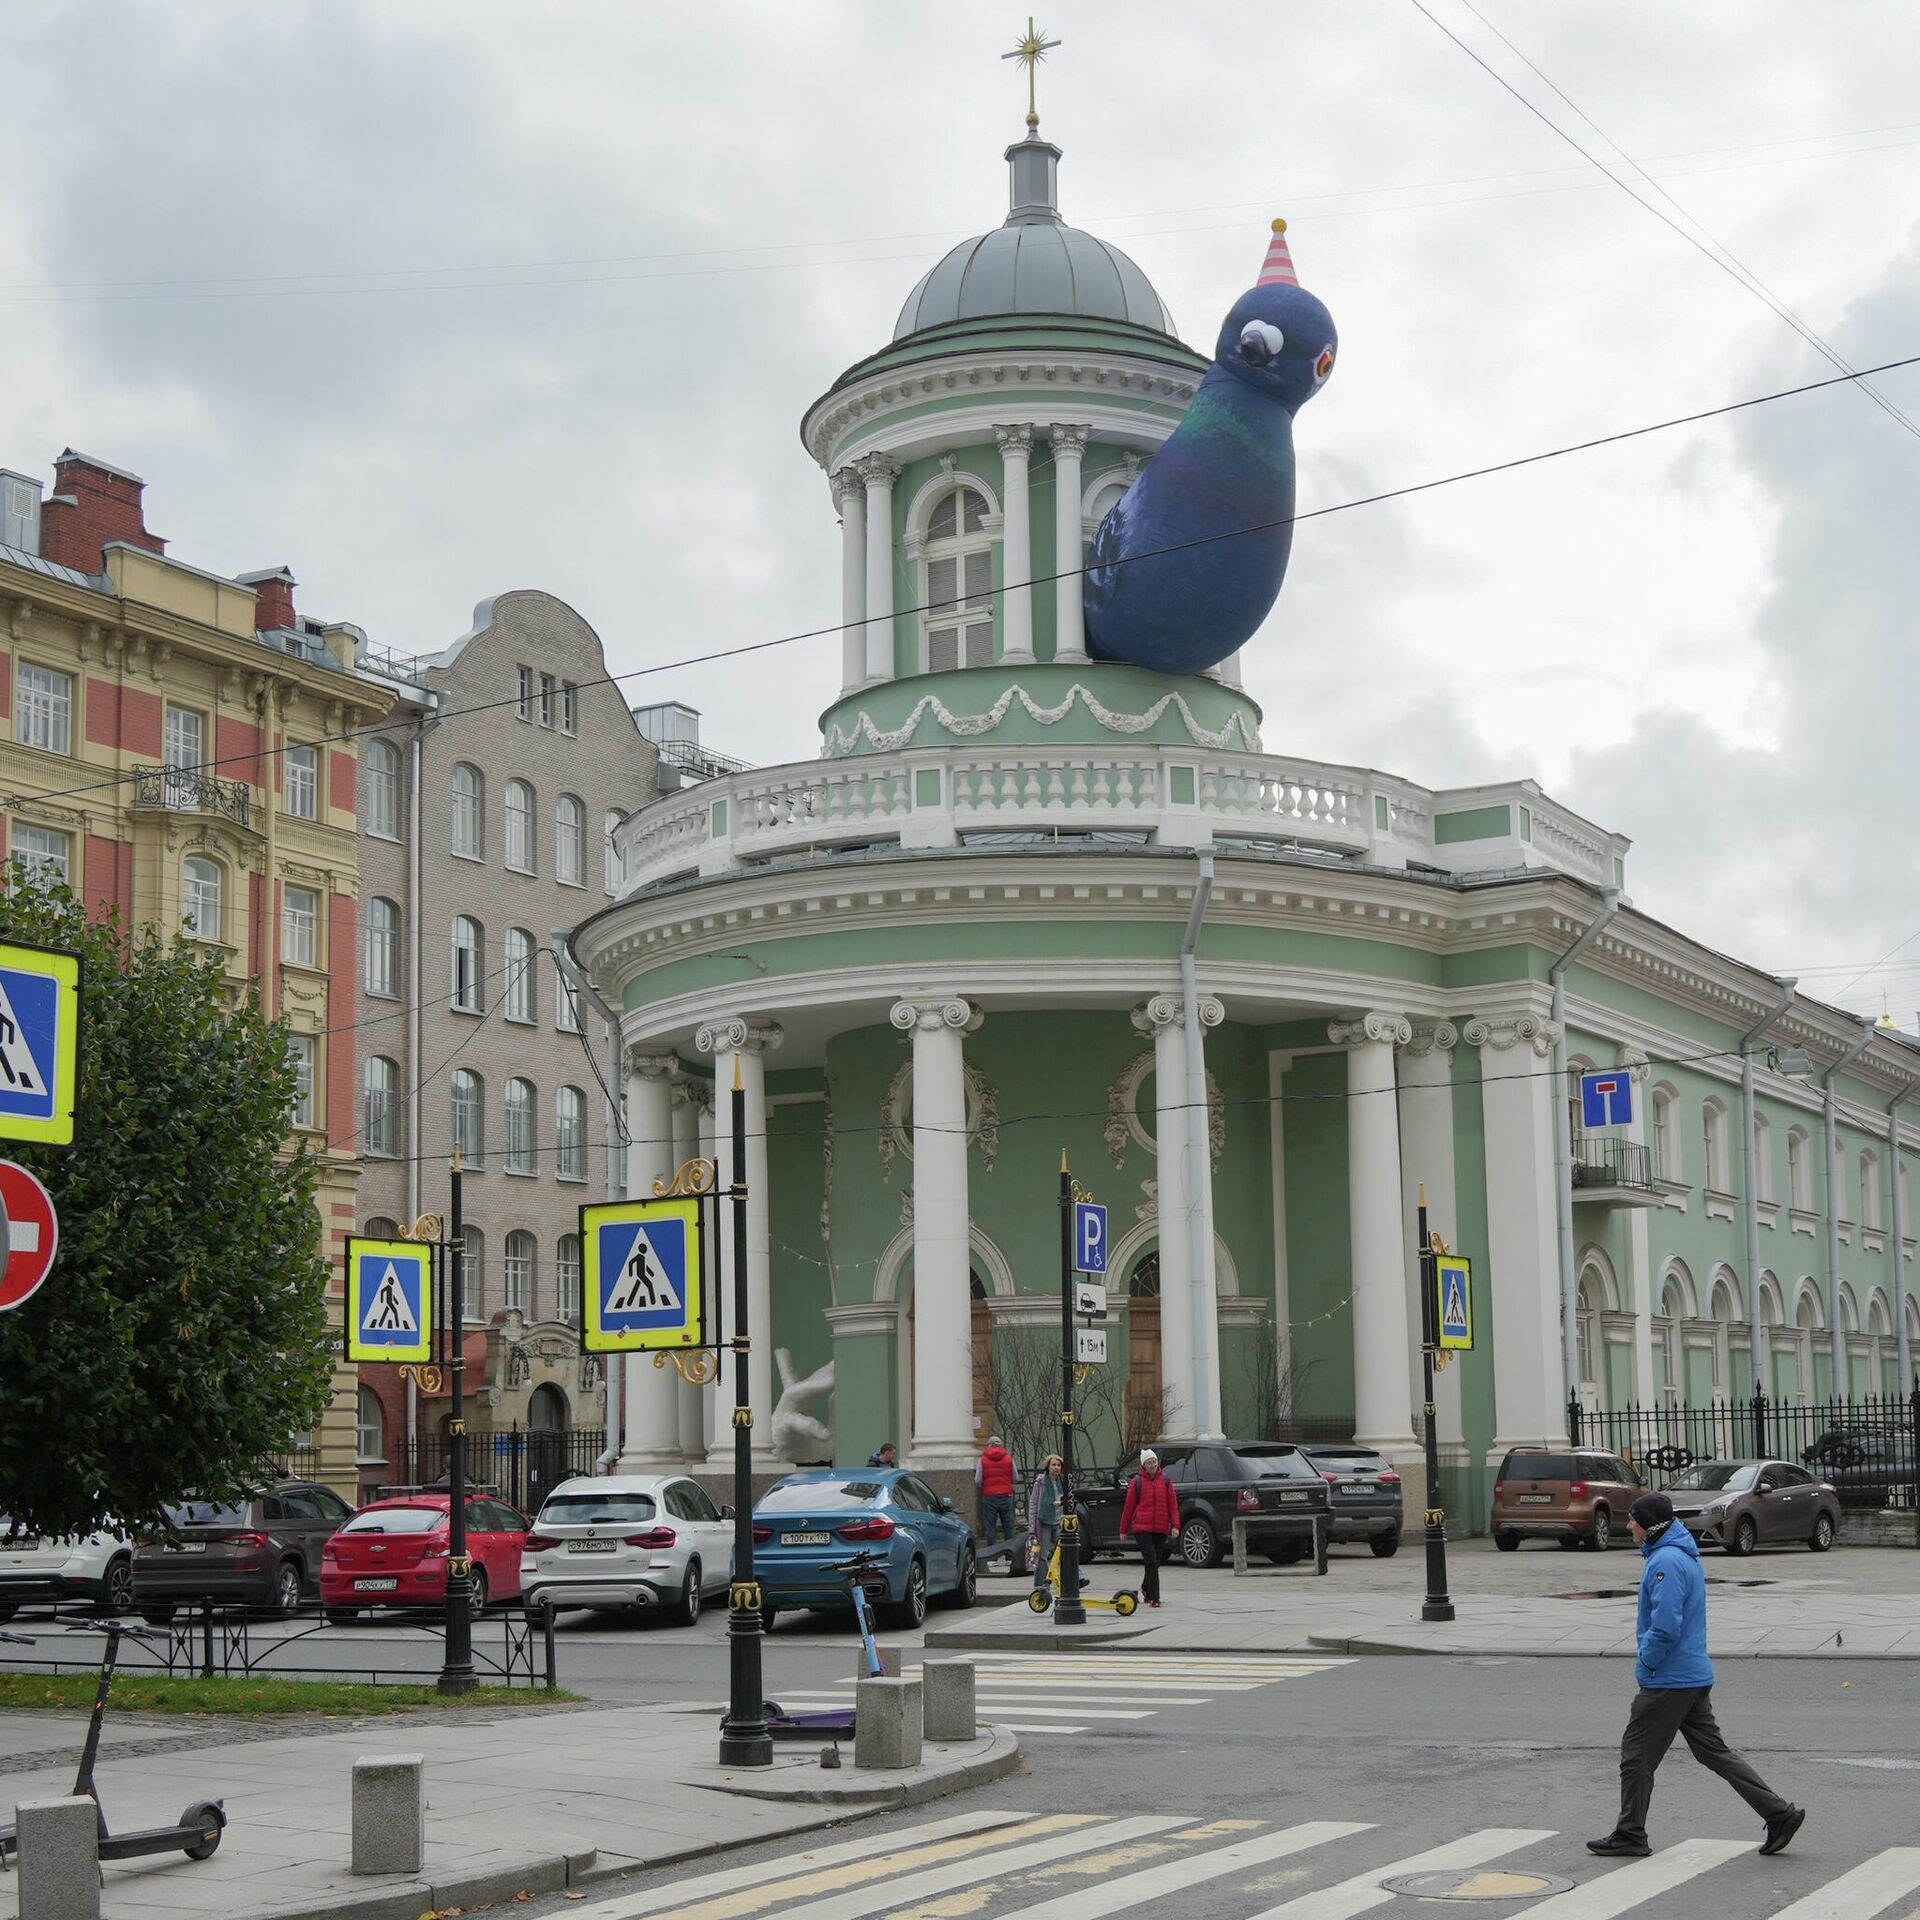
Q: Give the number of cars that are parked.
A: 10